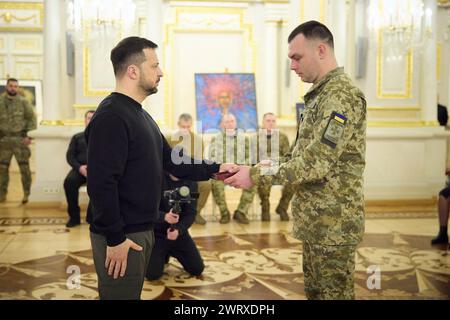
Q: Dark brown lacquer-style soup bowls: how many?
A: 0